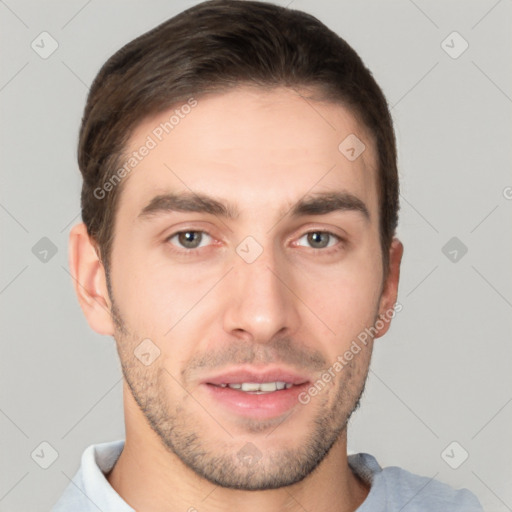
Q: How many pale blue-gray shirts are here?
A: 1